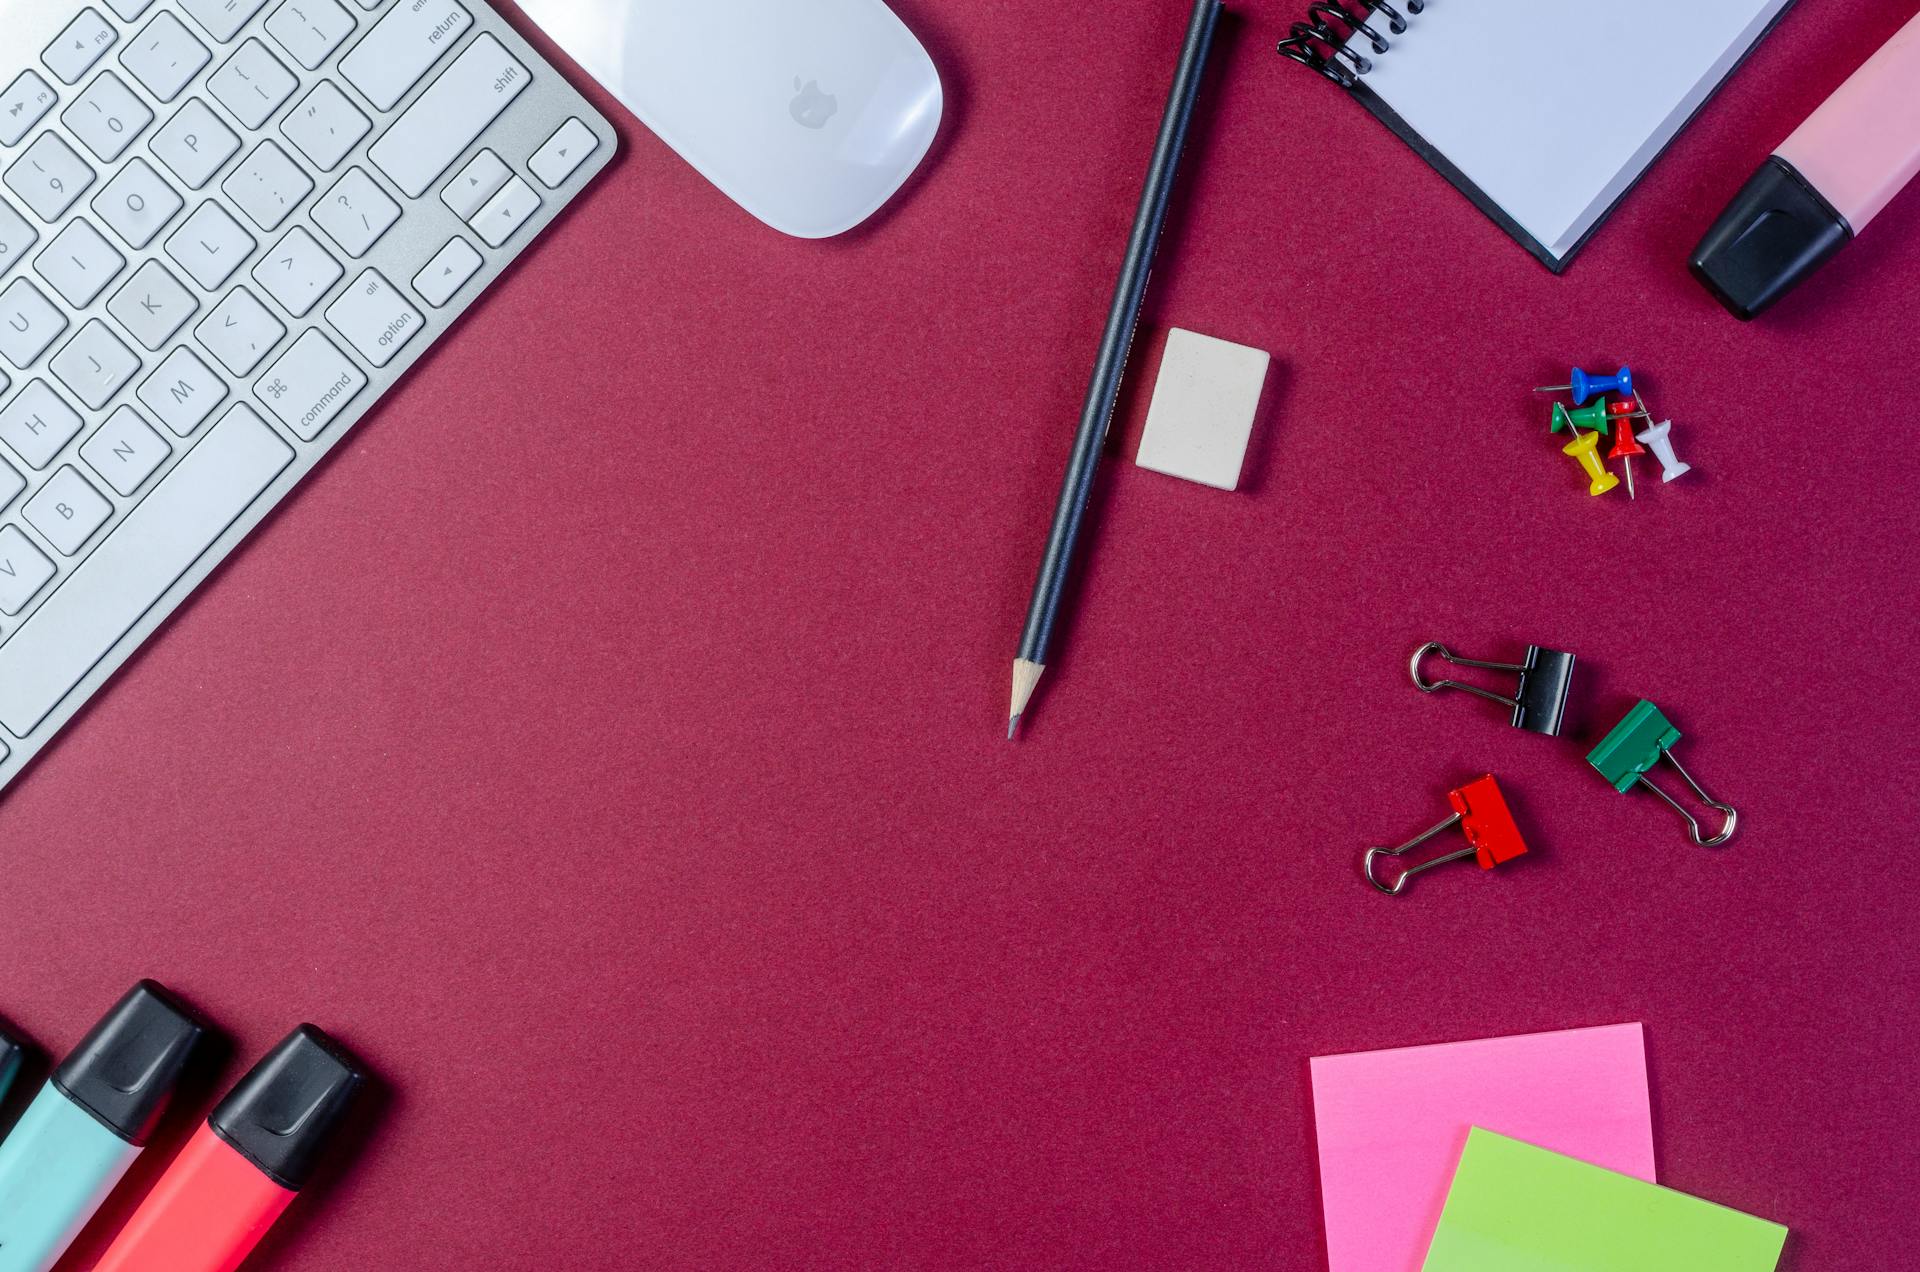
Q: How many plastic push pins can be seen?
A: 5